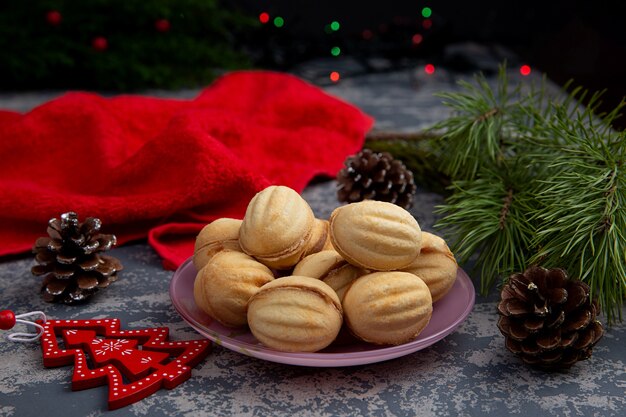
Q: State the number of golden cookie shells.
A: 9